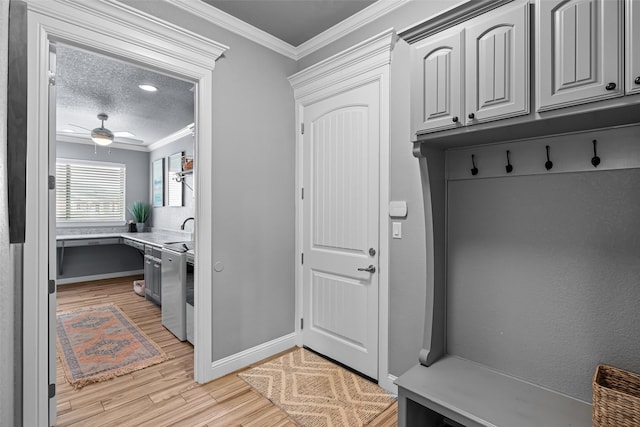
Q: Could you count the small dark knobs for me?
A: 4